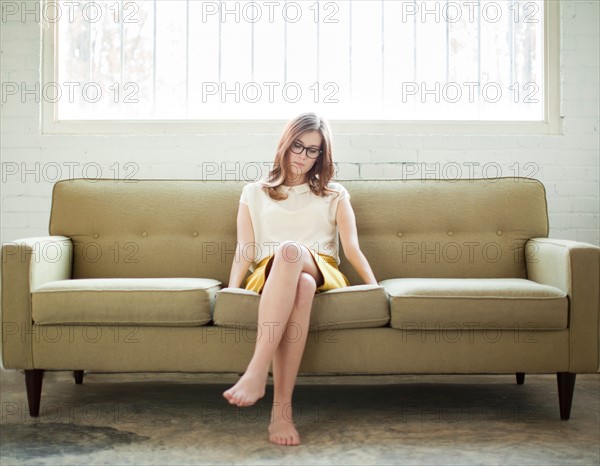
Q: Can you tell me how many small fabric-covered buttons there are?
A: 6